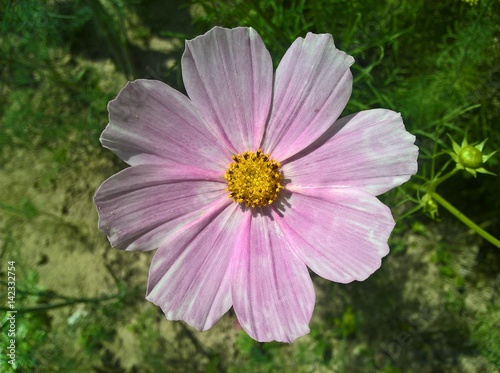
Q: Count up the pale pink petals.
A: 8